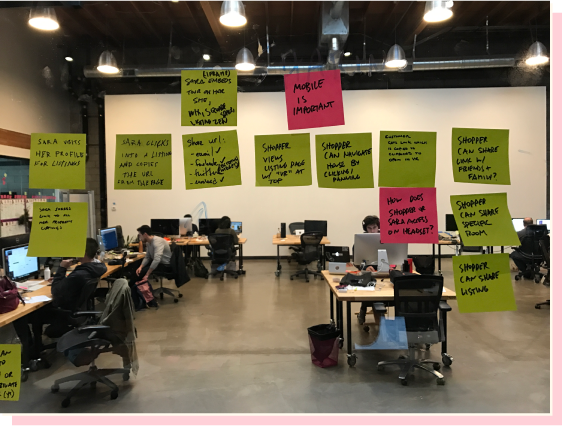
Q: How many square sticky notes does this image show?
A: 14